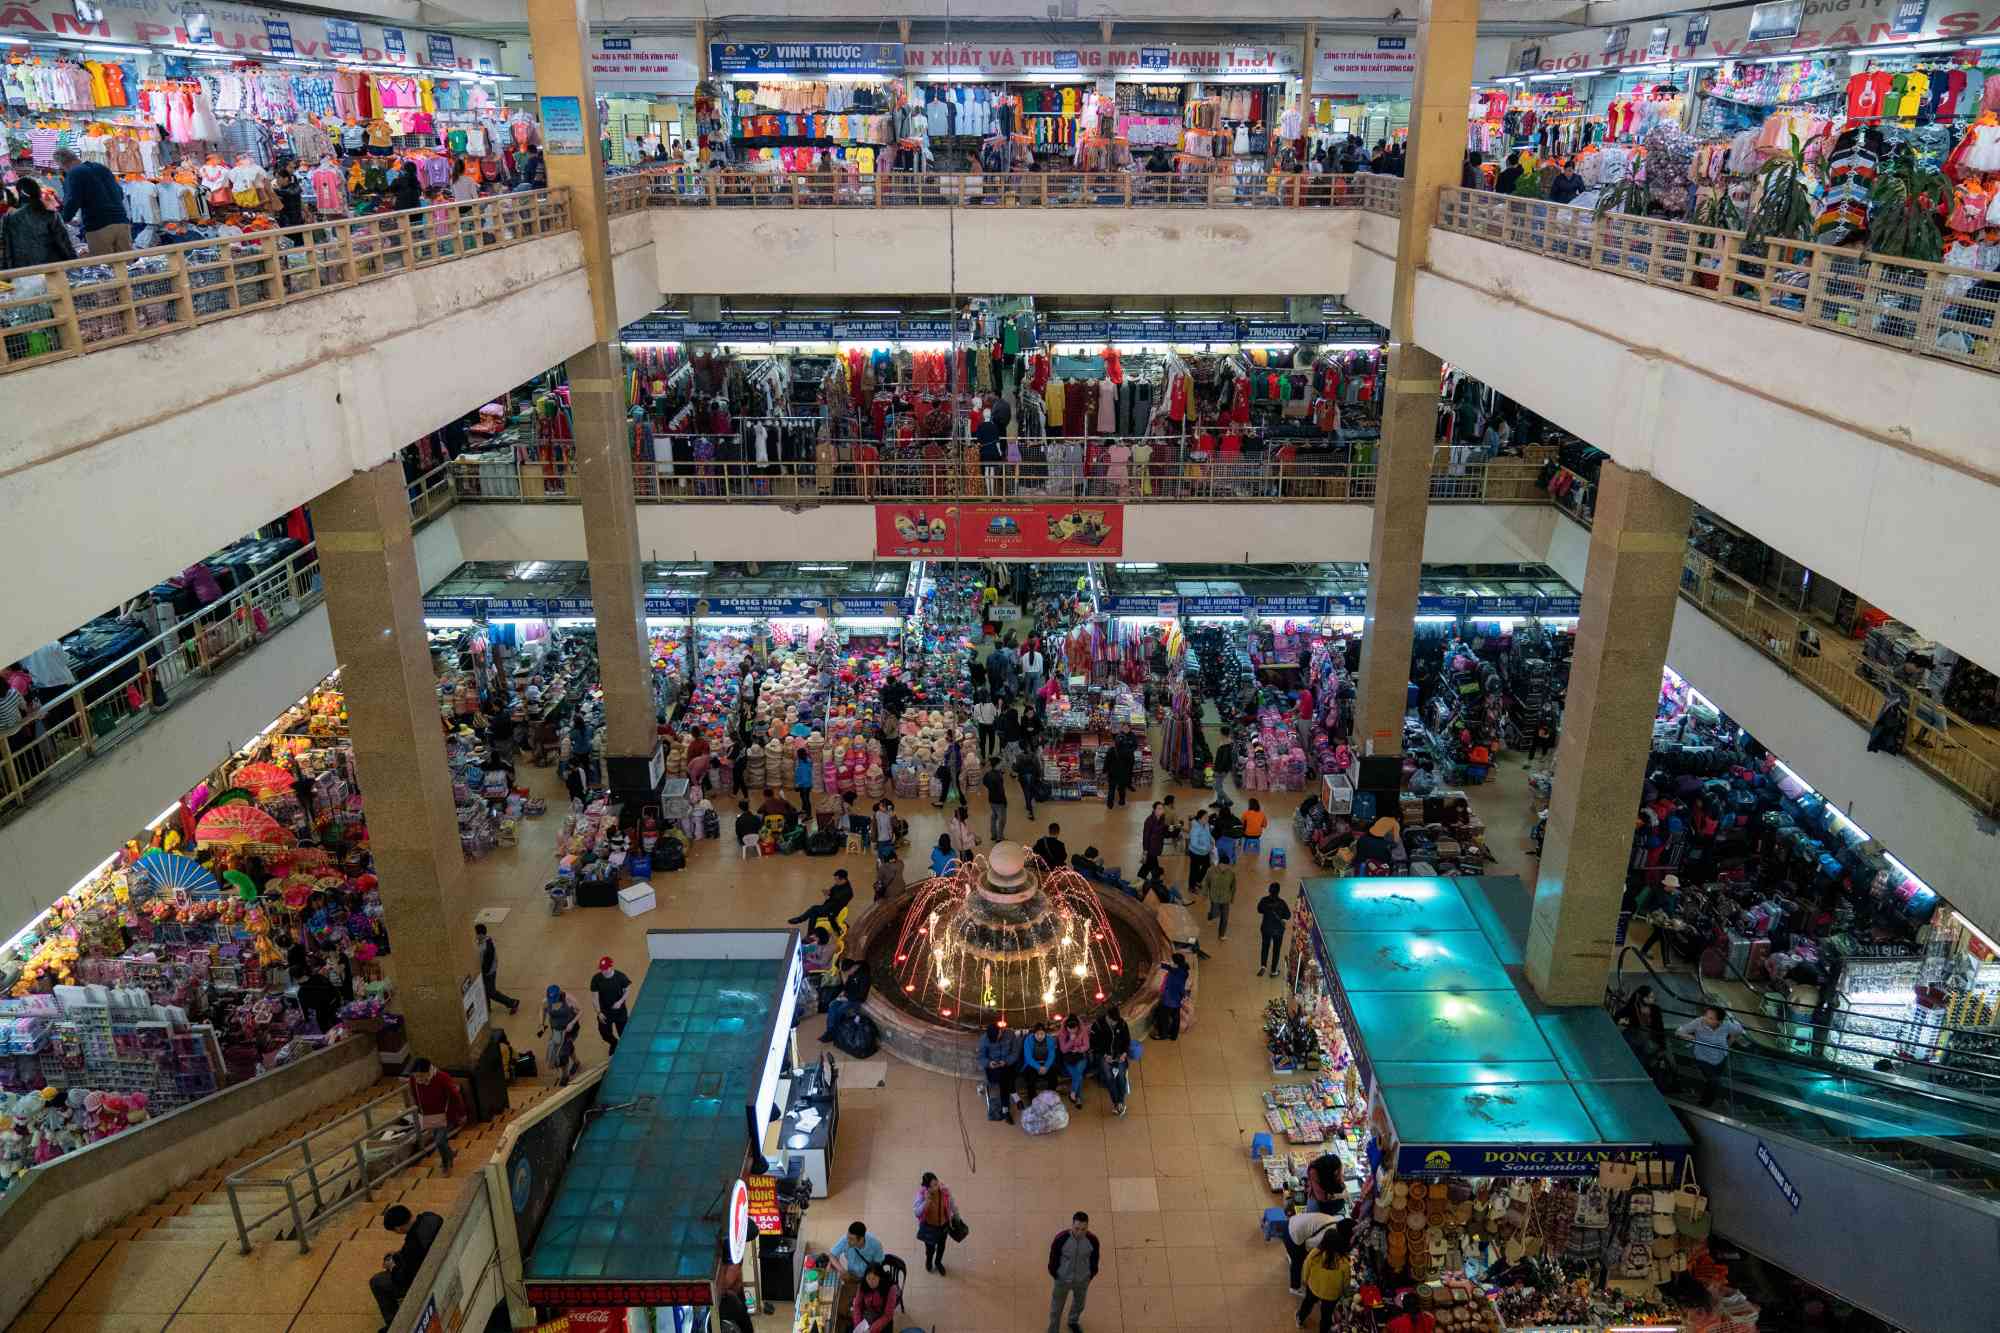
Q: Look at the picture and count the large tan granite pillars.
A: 4